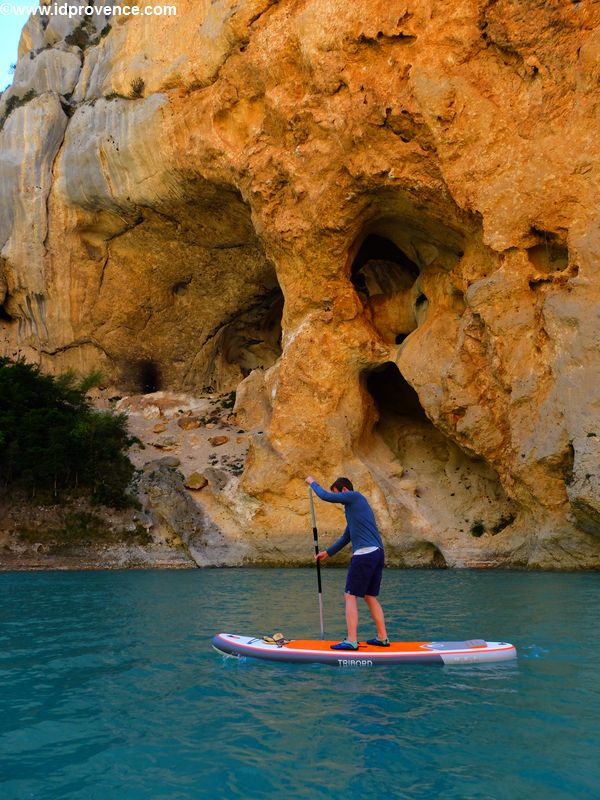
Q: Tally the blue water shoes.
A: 2